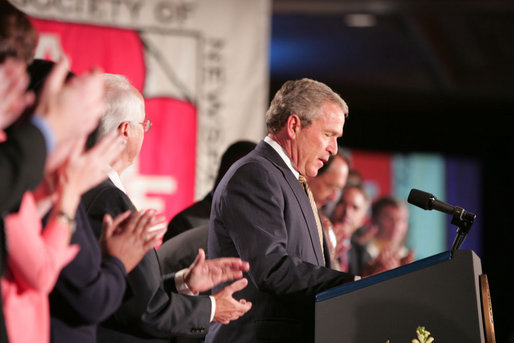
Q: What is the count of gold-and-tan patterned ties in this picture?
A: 1